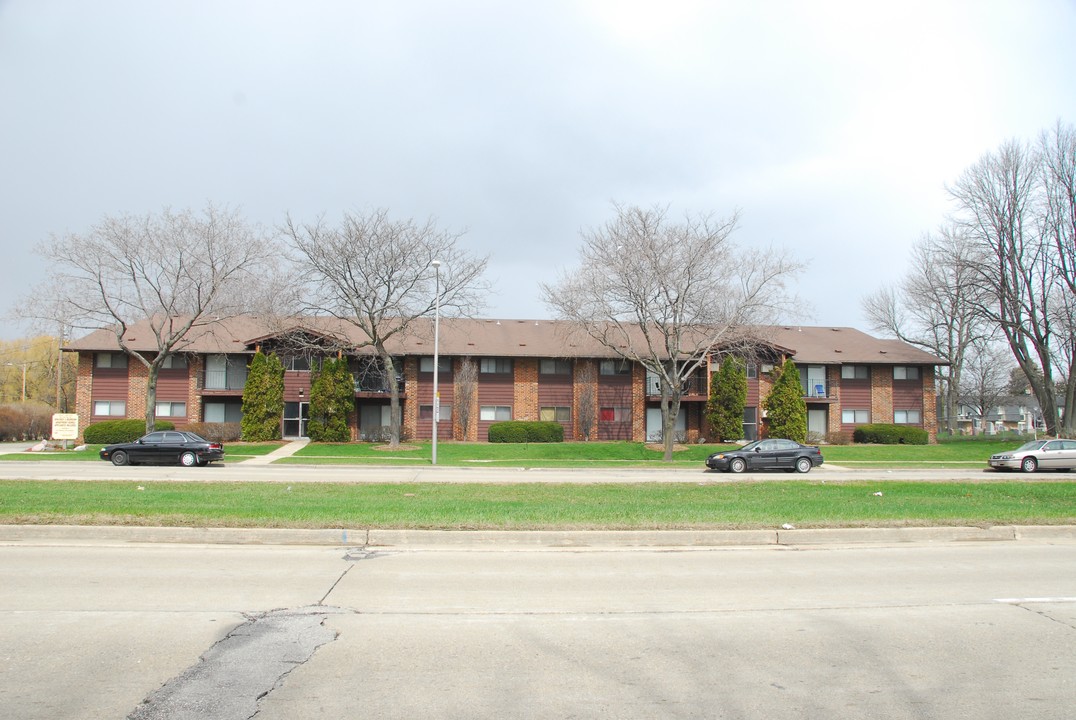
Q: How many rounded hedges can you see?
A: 3